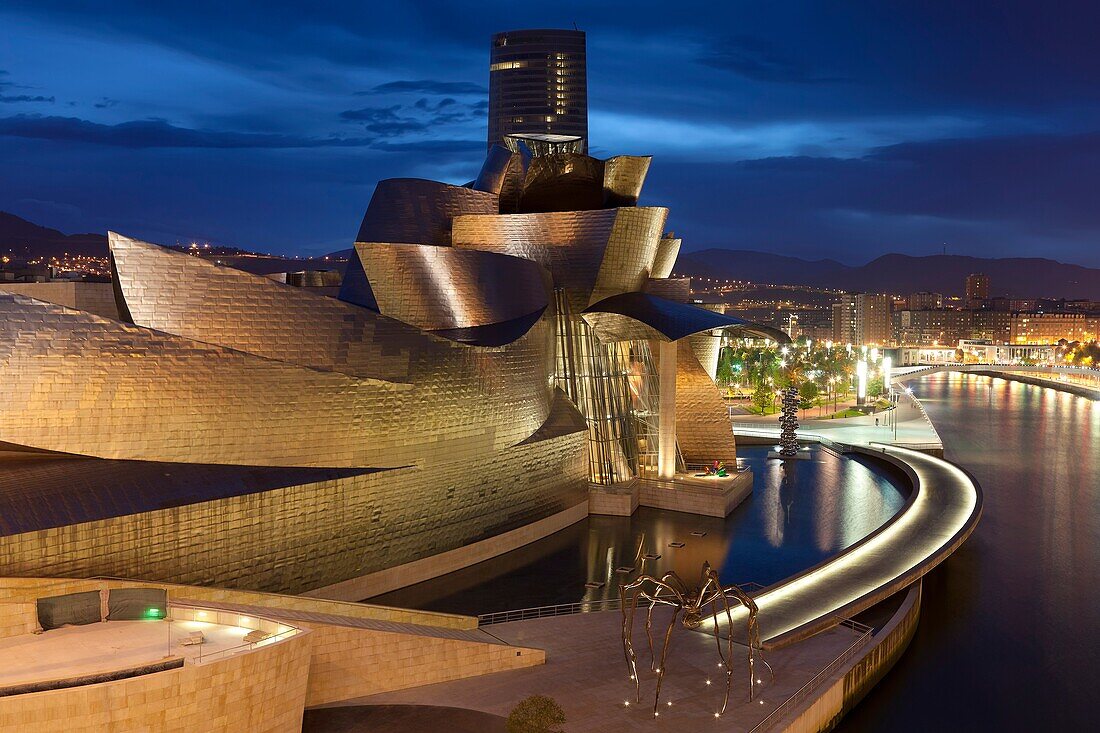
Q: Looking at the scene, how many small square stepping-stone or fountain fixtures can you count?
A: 5